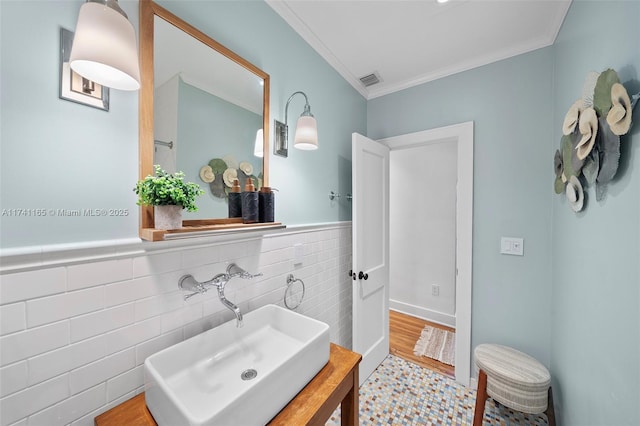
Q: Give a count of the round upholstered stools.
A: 1